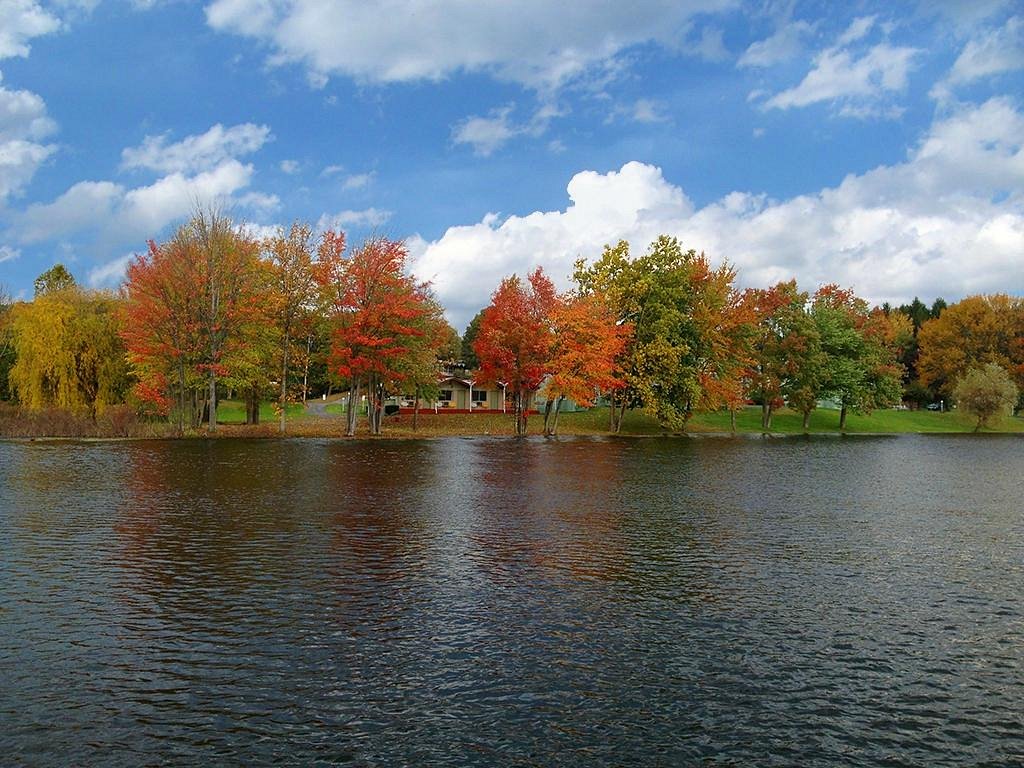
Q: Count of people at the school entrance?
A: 0